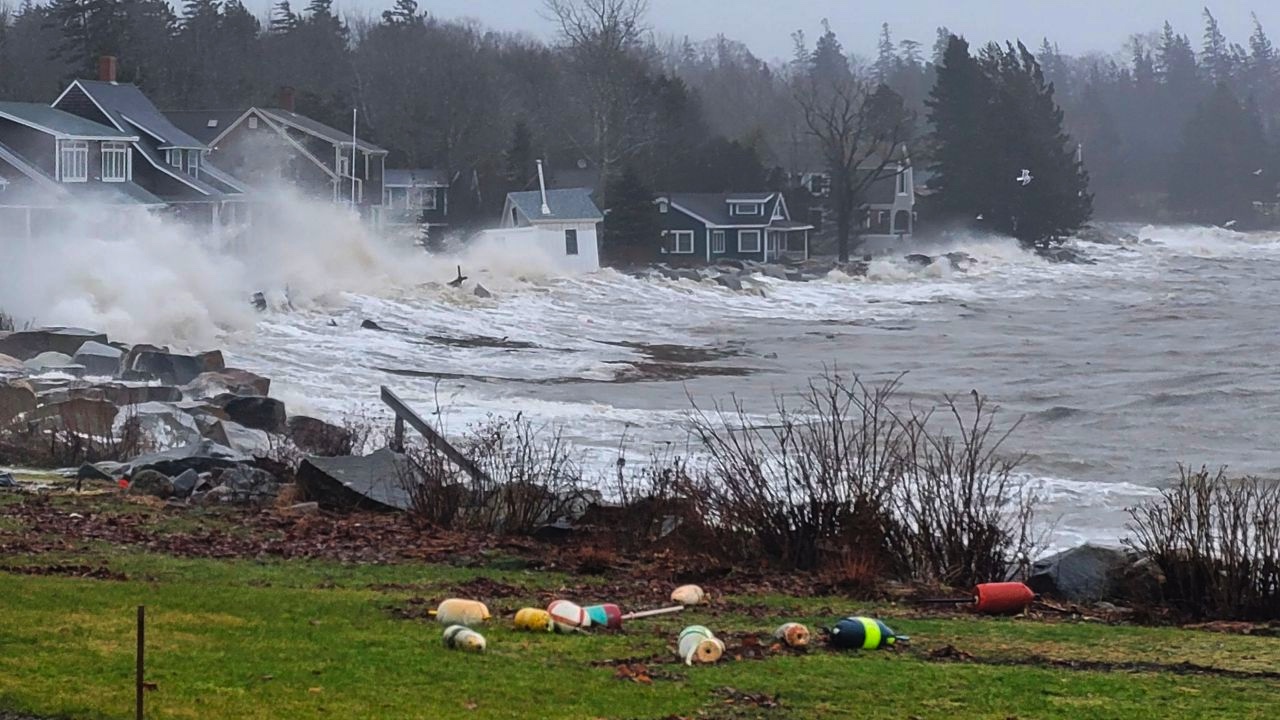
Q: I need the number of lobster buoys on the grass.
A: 10